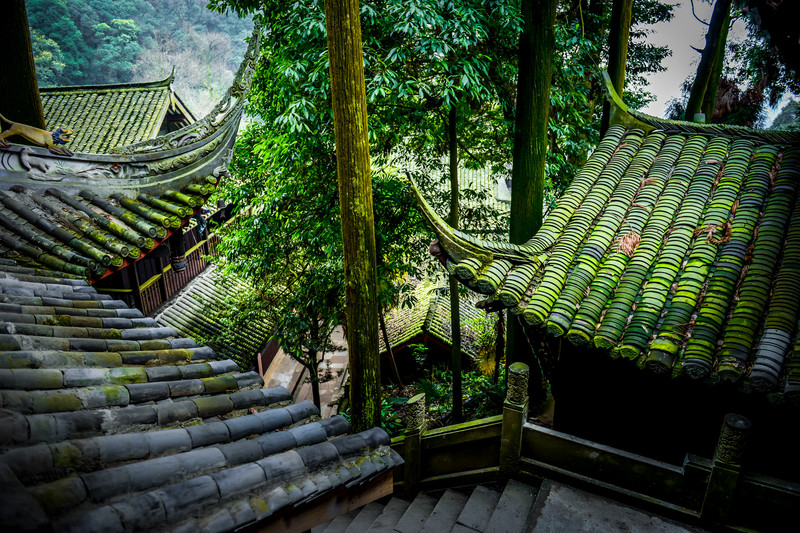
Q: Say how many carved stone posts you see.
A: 3